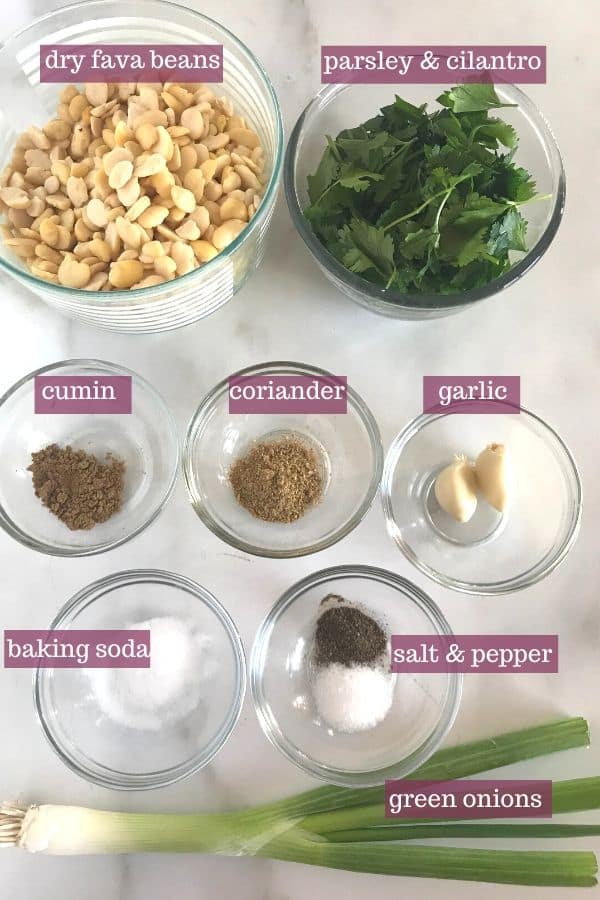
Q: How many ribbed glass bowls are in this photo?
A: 1